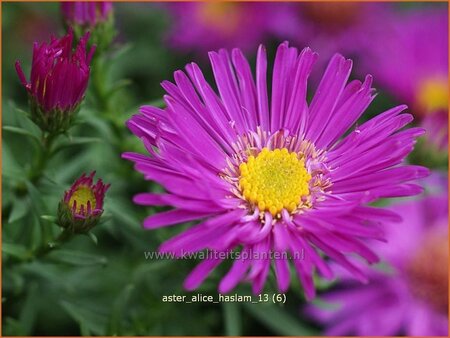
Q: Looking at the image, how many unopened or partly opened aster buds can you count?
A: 3